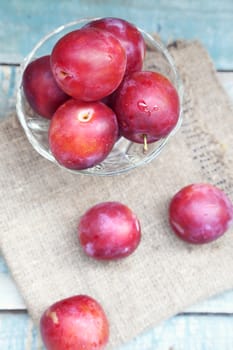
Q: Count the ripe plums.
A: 8